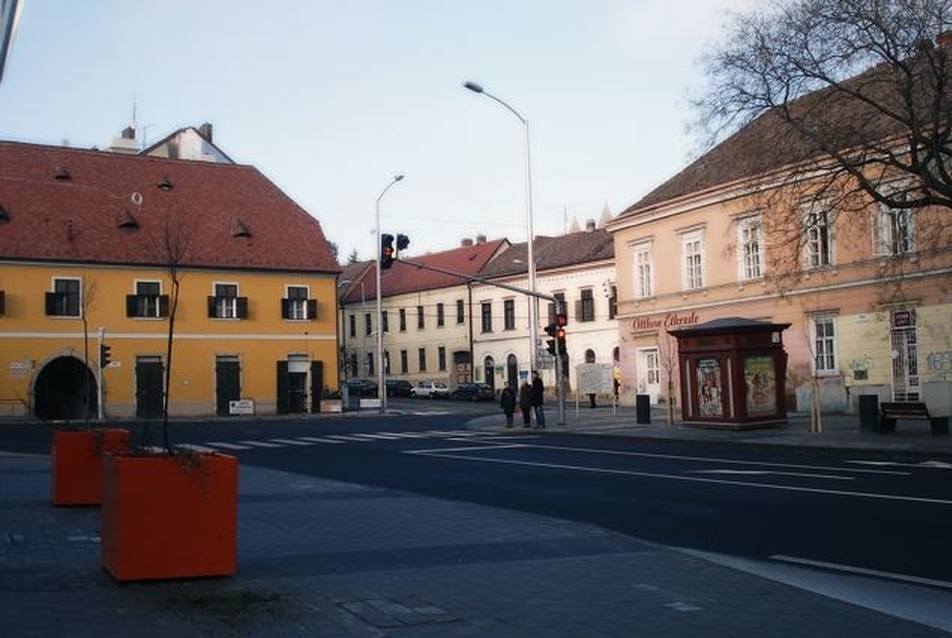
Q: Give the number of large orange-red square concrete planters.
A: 2